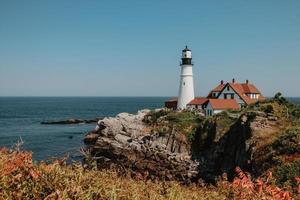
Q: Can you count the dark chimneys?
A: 3